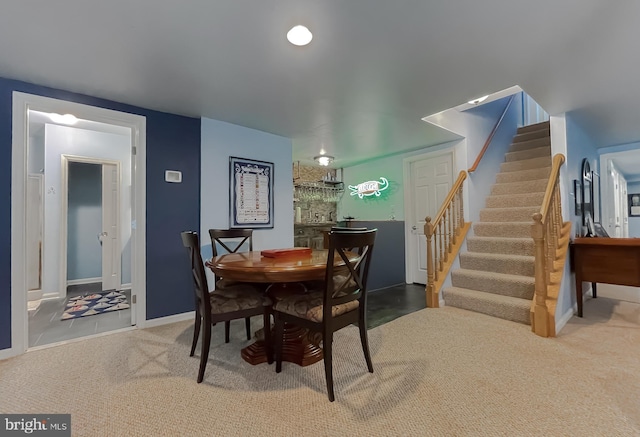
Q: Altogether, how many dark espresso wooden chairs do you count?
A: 4